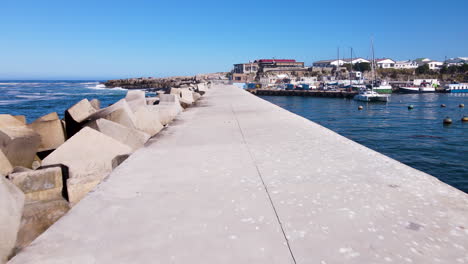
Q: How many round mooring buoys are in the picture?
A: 6